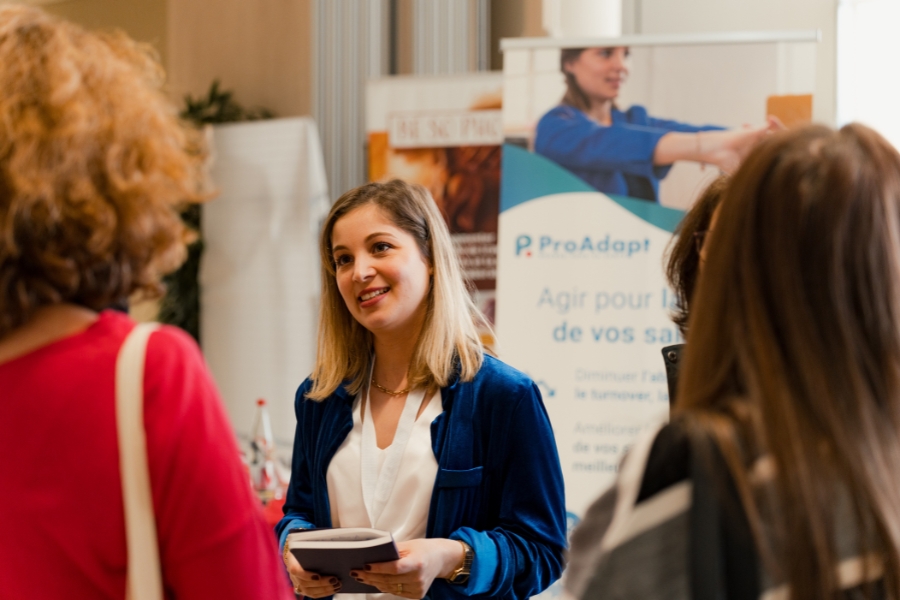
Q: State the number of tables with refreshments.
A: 1